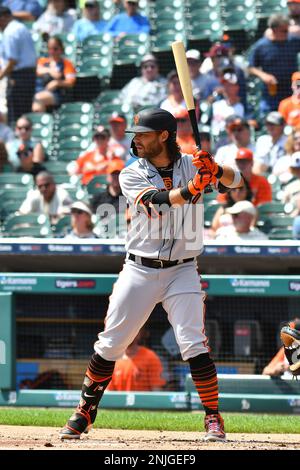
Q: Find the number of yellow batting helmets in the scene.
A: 0